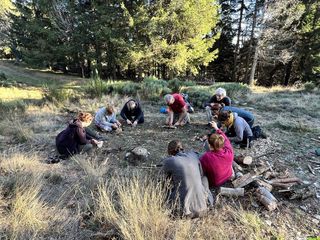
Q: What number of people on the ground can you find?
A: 9